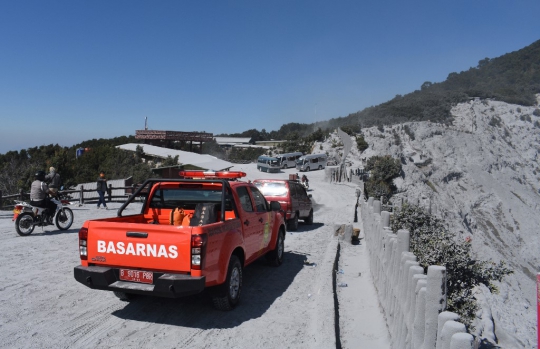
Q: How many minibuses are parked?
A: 3